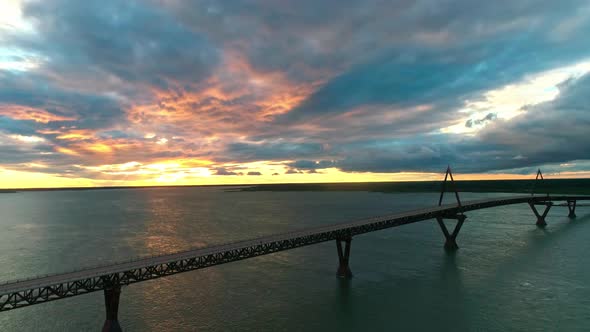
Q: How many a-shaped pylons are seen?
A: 2